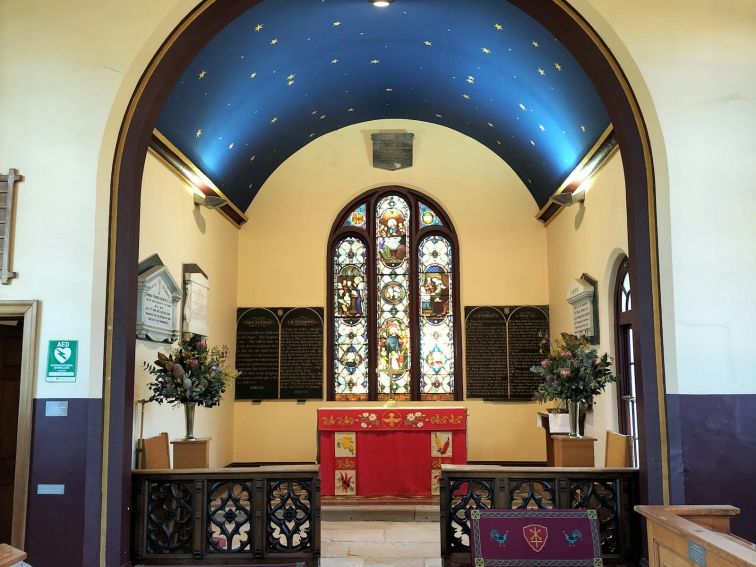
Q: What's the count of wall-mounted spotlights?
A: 2